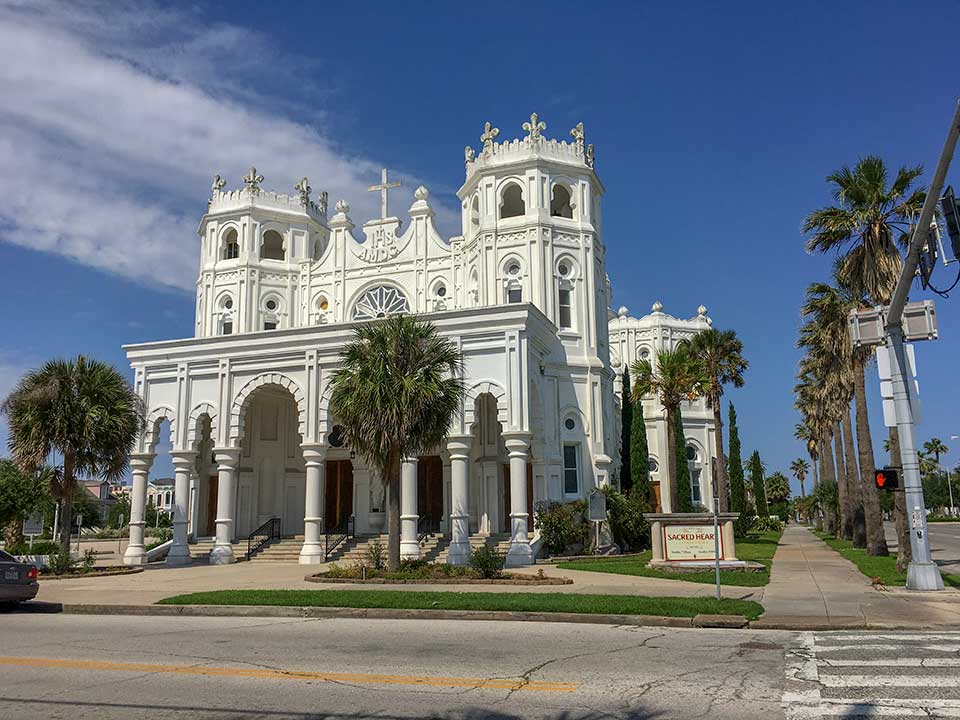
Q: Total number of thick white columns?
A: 7